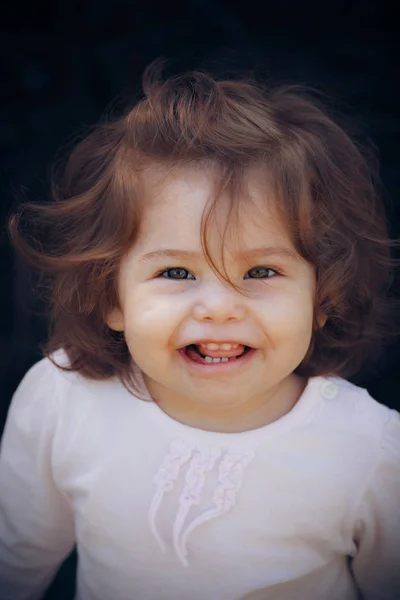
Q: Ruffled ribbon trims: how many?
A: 3